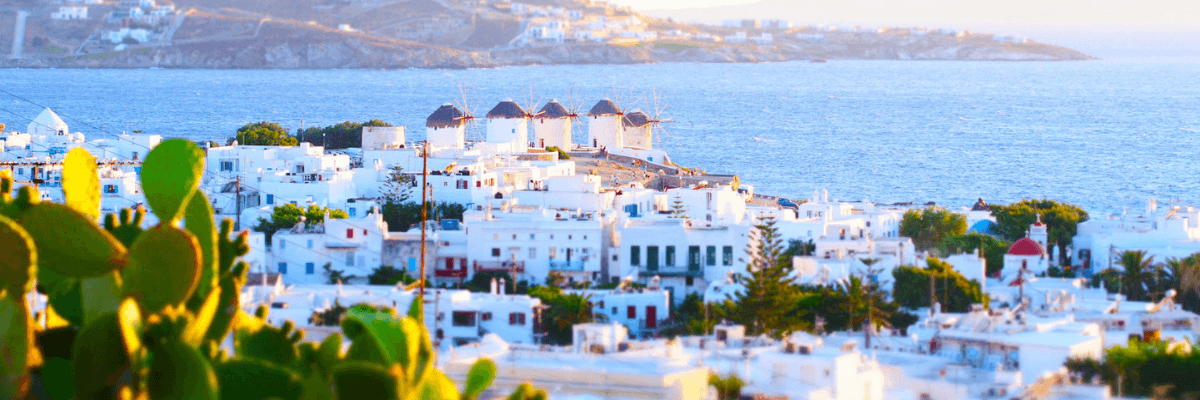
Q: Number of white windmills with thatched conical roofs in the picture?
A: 5